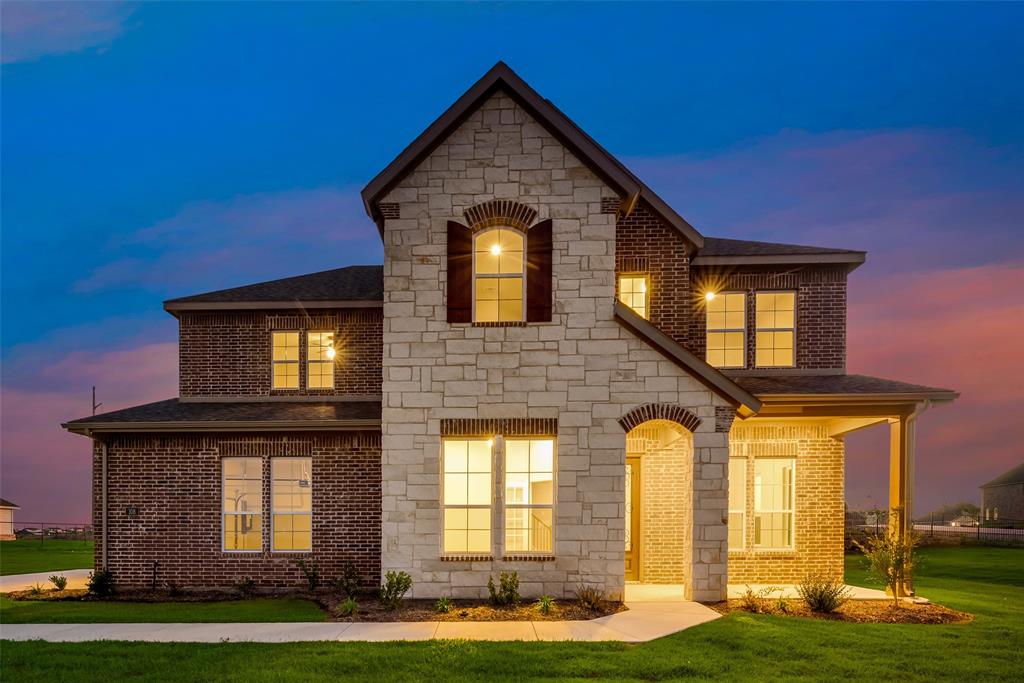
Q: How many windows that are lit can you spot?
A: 12